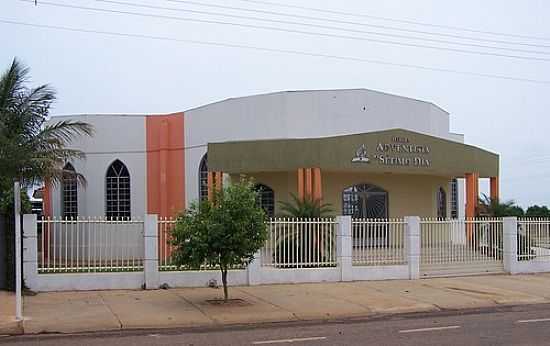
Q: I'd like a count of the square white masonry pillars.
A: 6